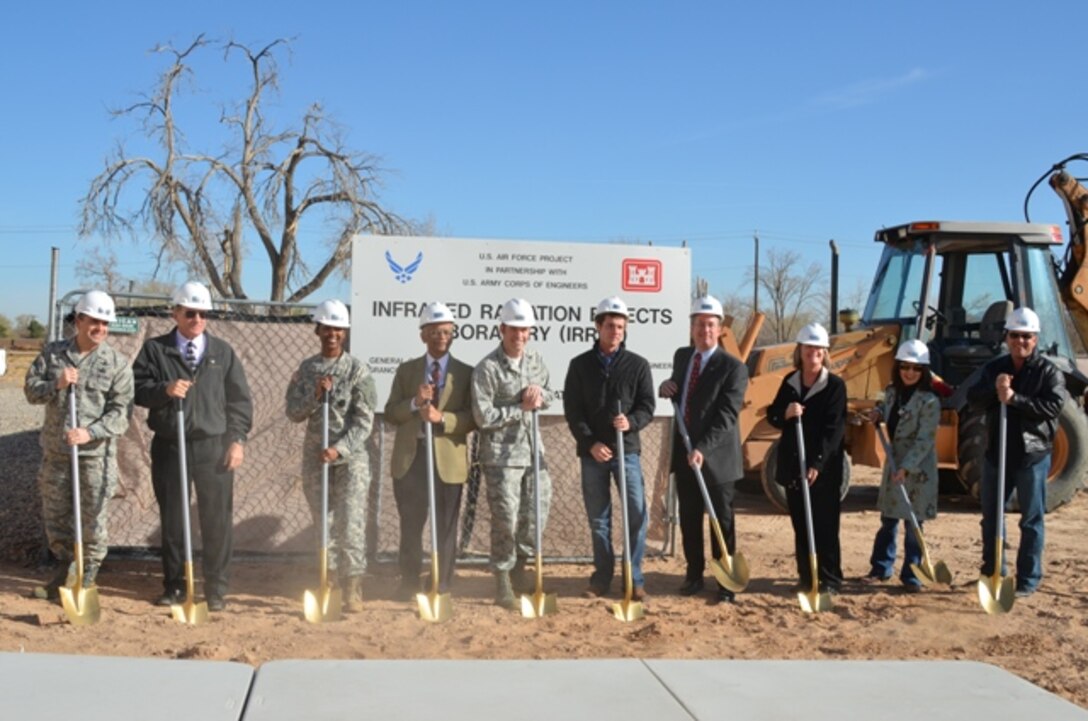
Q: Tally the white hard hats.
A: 10